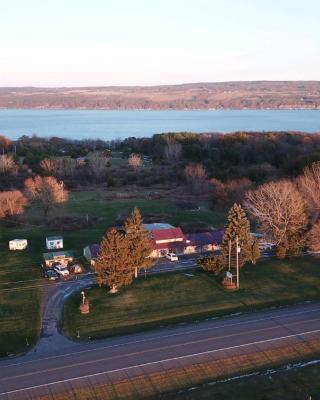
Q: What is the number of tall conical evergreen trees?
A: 3